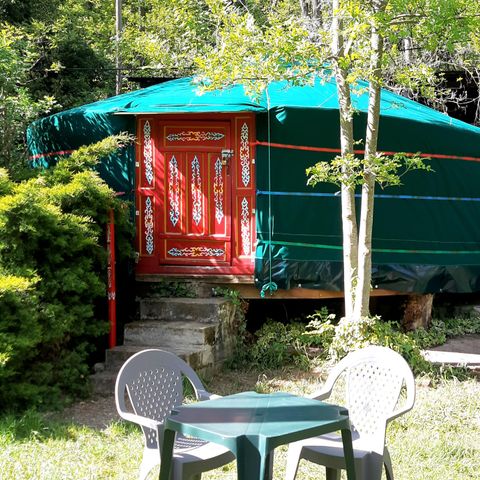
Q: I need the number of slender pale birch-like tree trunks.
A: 2